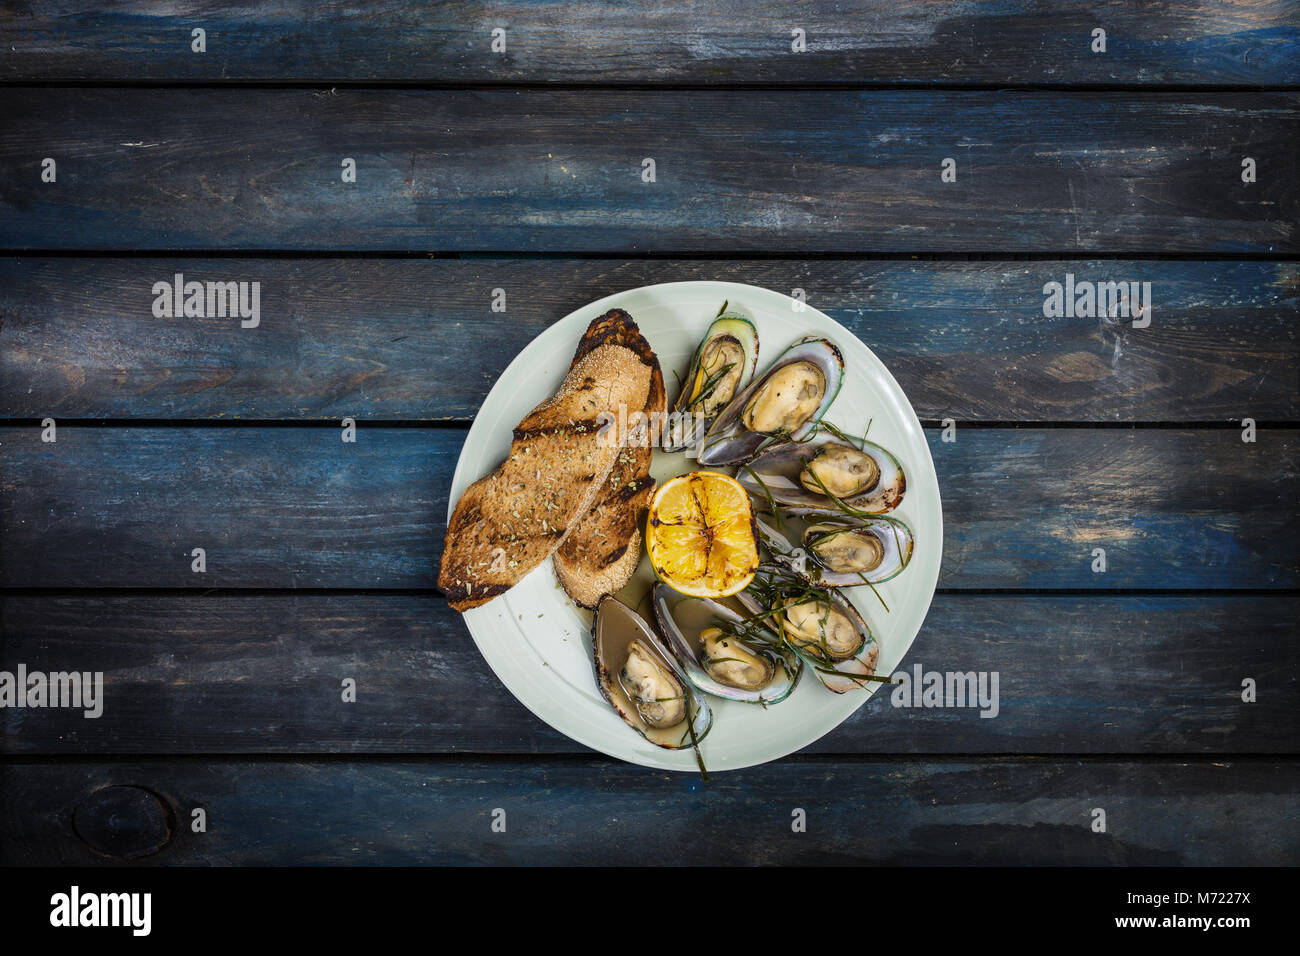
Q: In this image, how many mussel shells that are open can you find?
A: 7